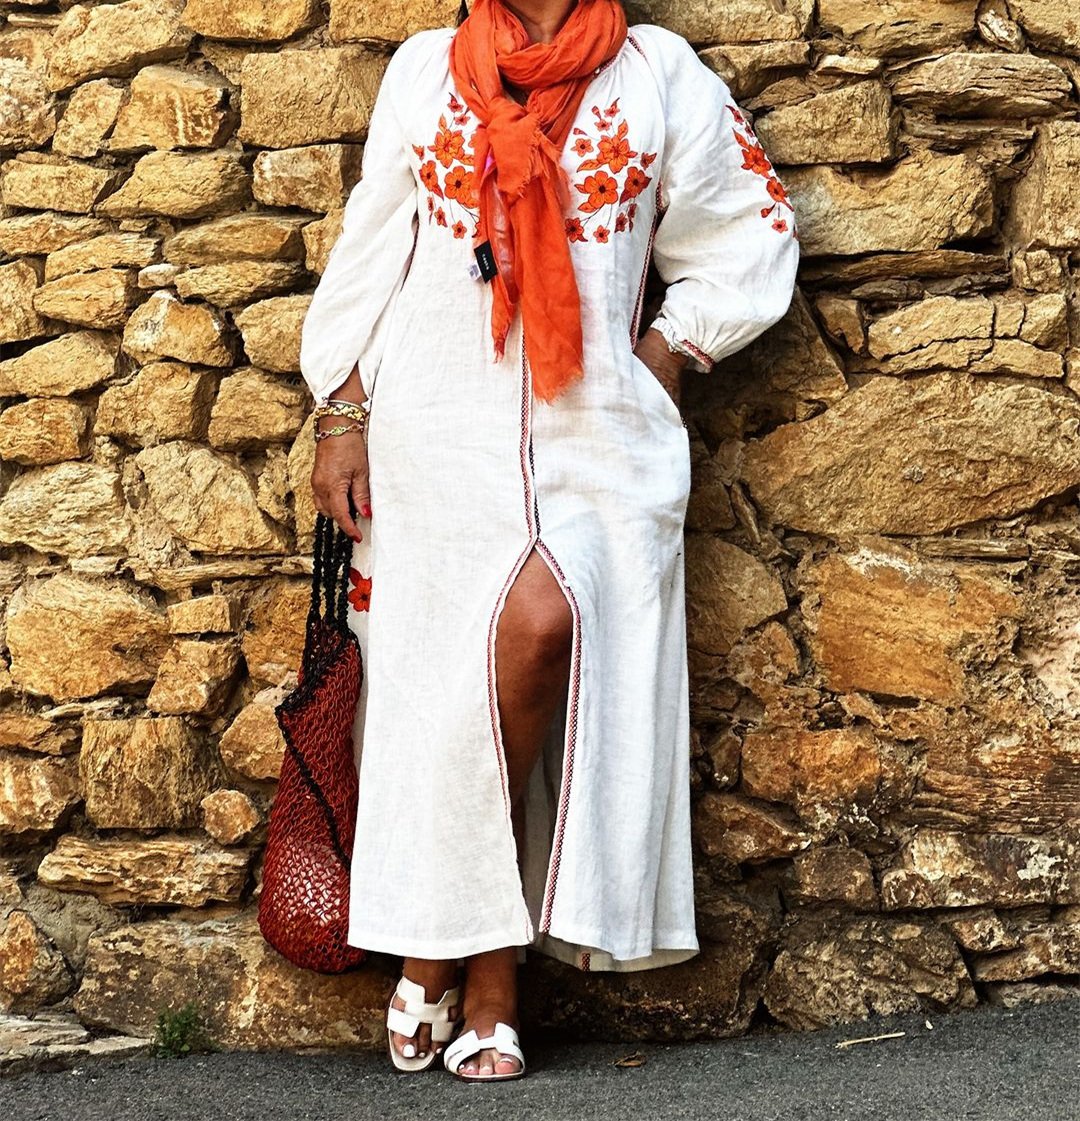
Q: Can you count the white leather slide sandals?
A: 2